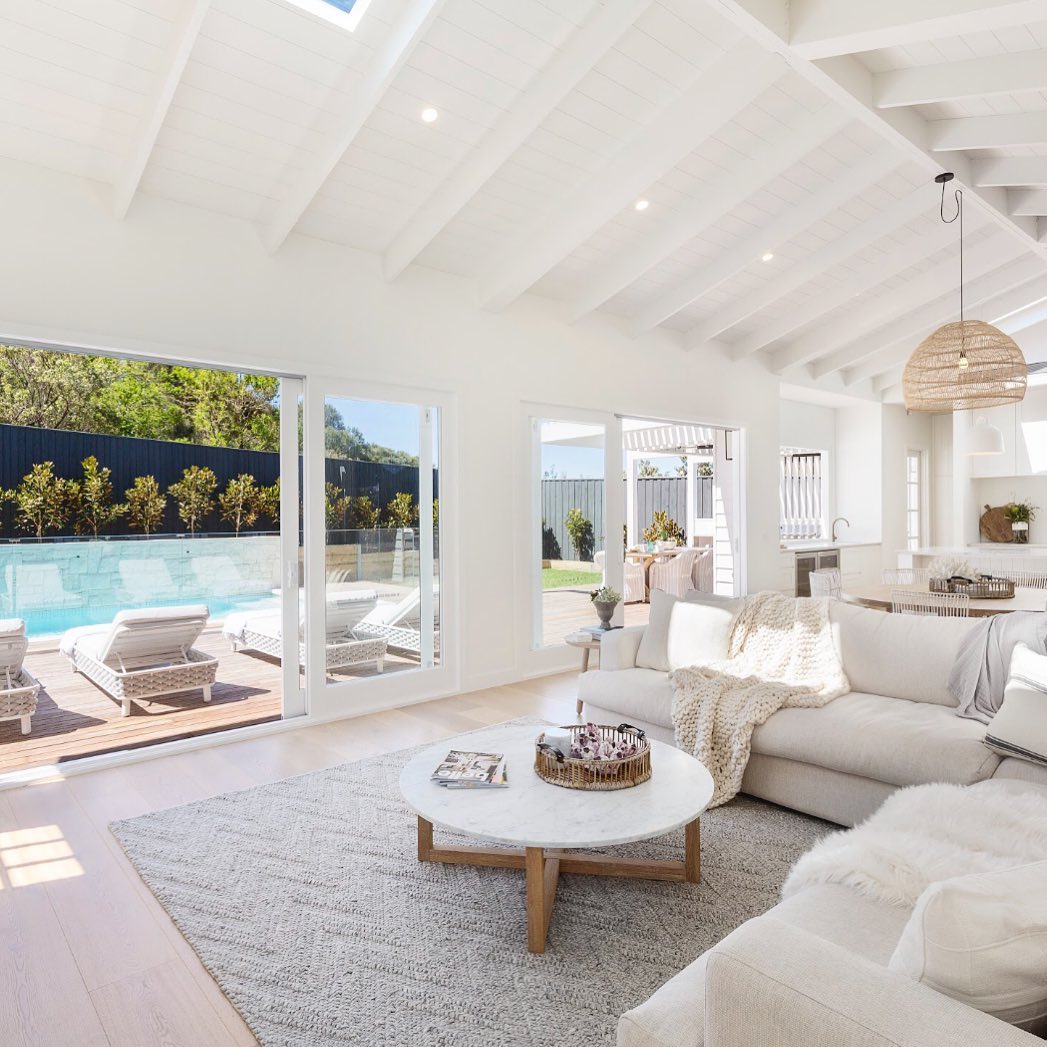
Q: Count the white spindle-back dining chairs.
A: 4